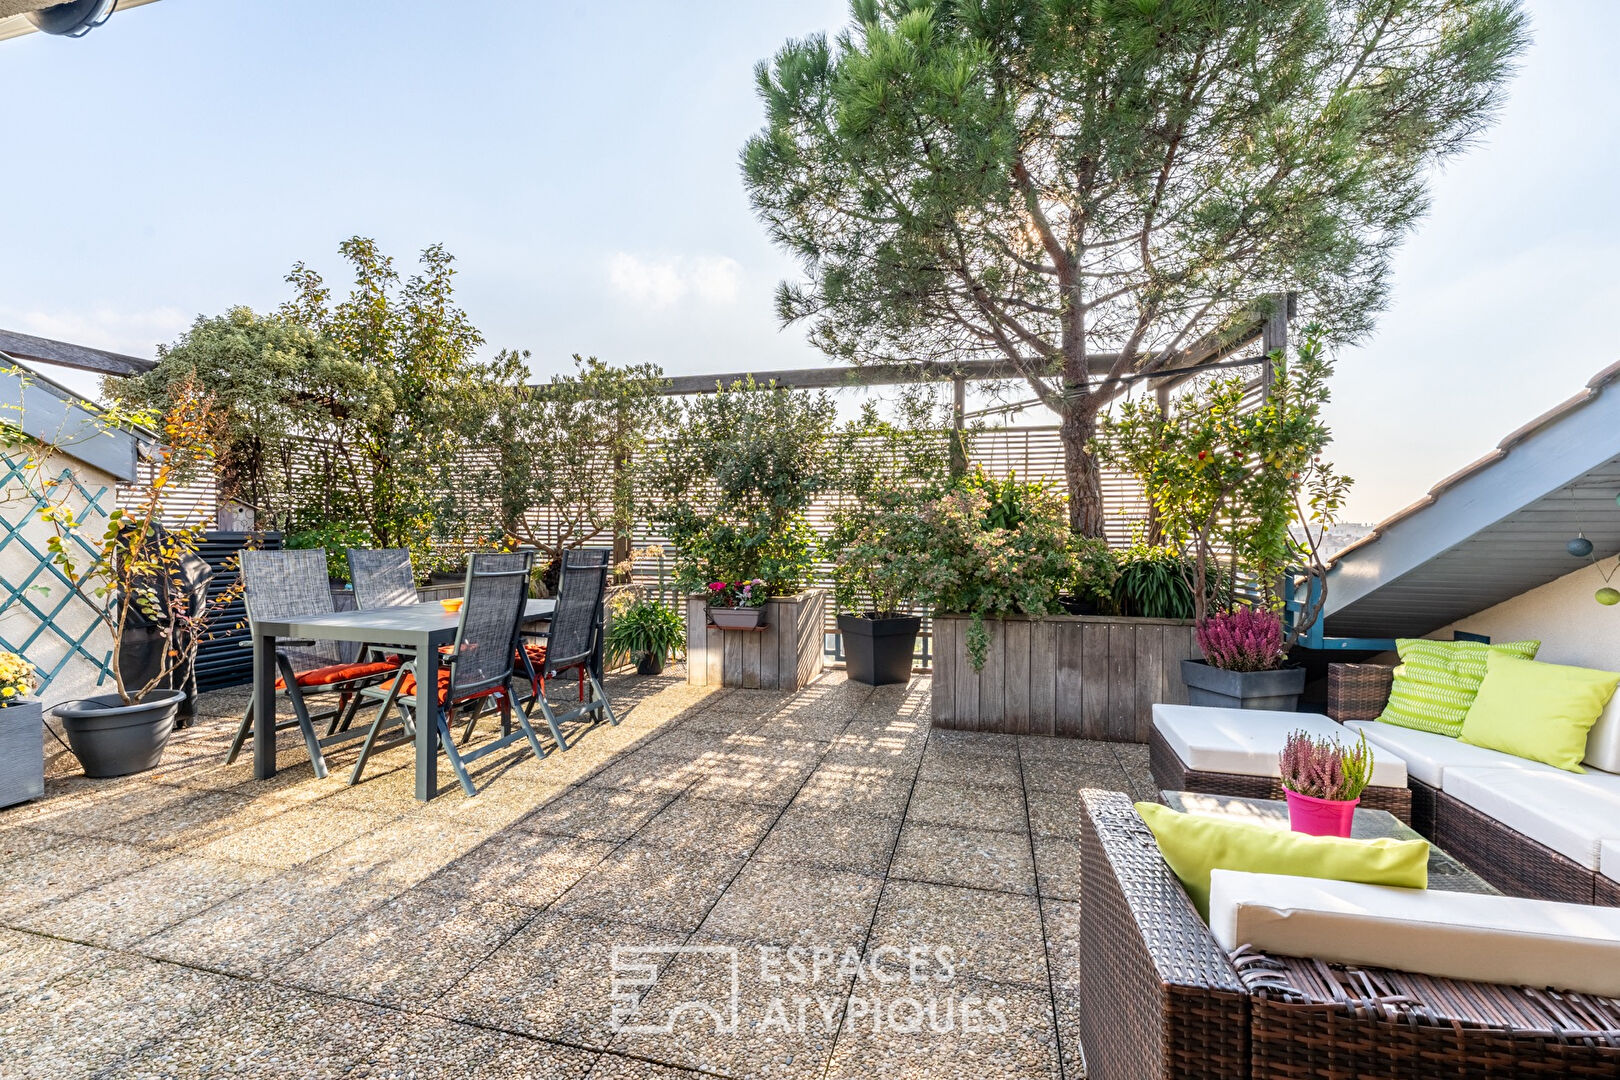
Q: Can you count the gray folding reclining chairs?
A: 4